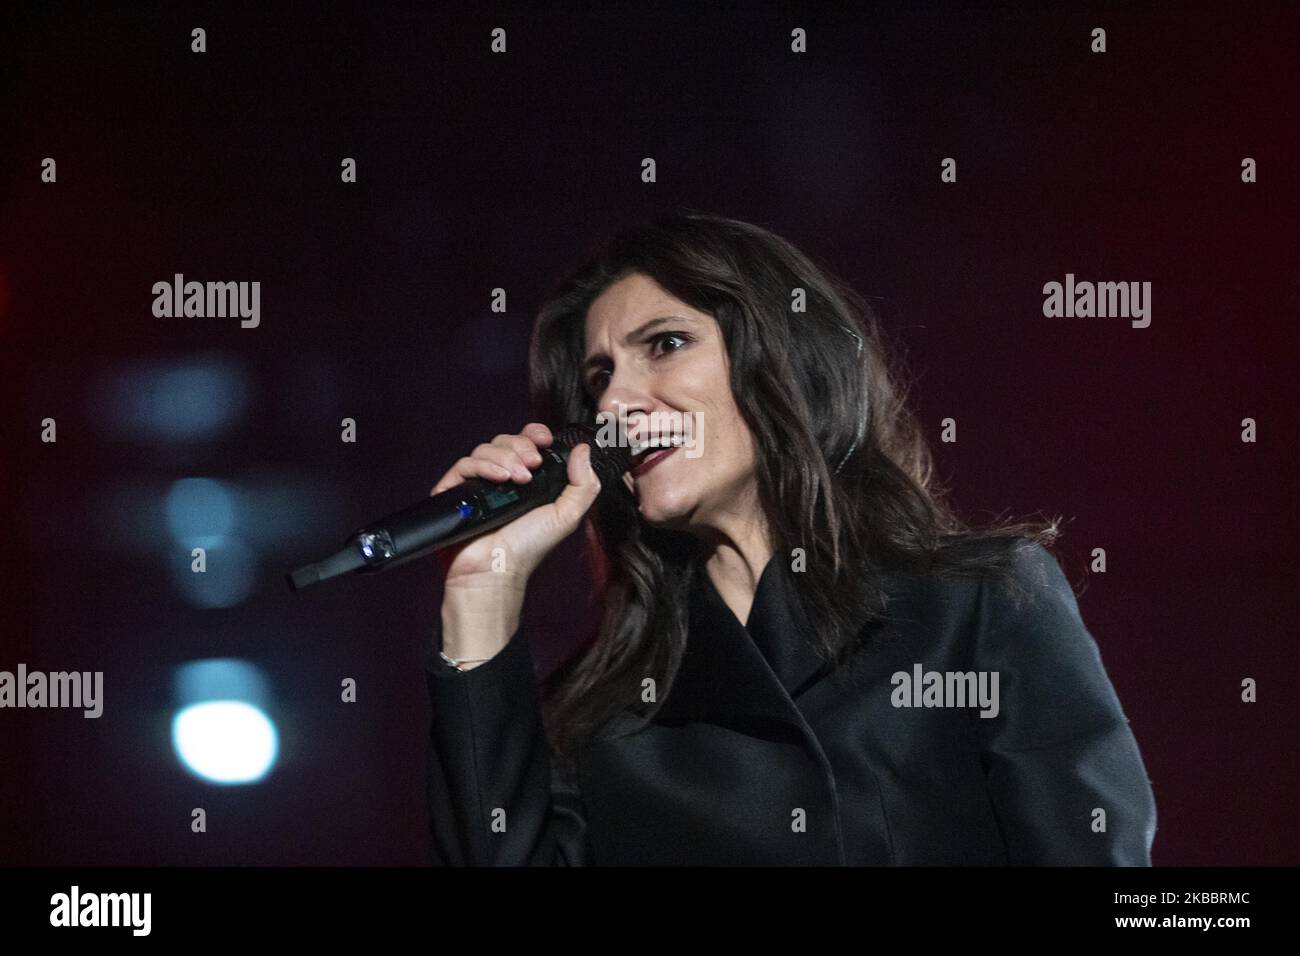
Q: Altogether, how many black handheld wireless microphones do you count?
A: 1